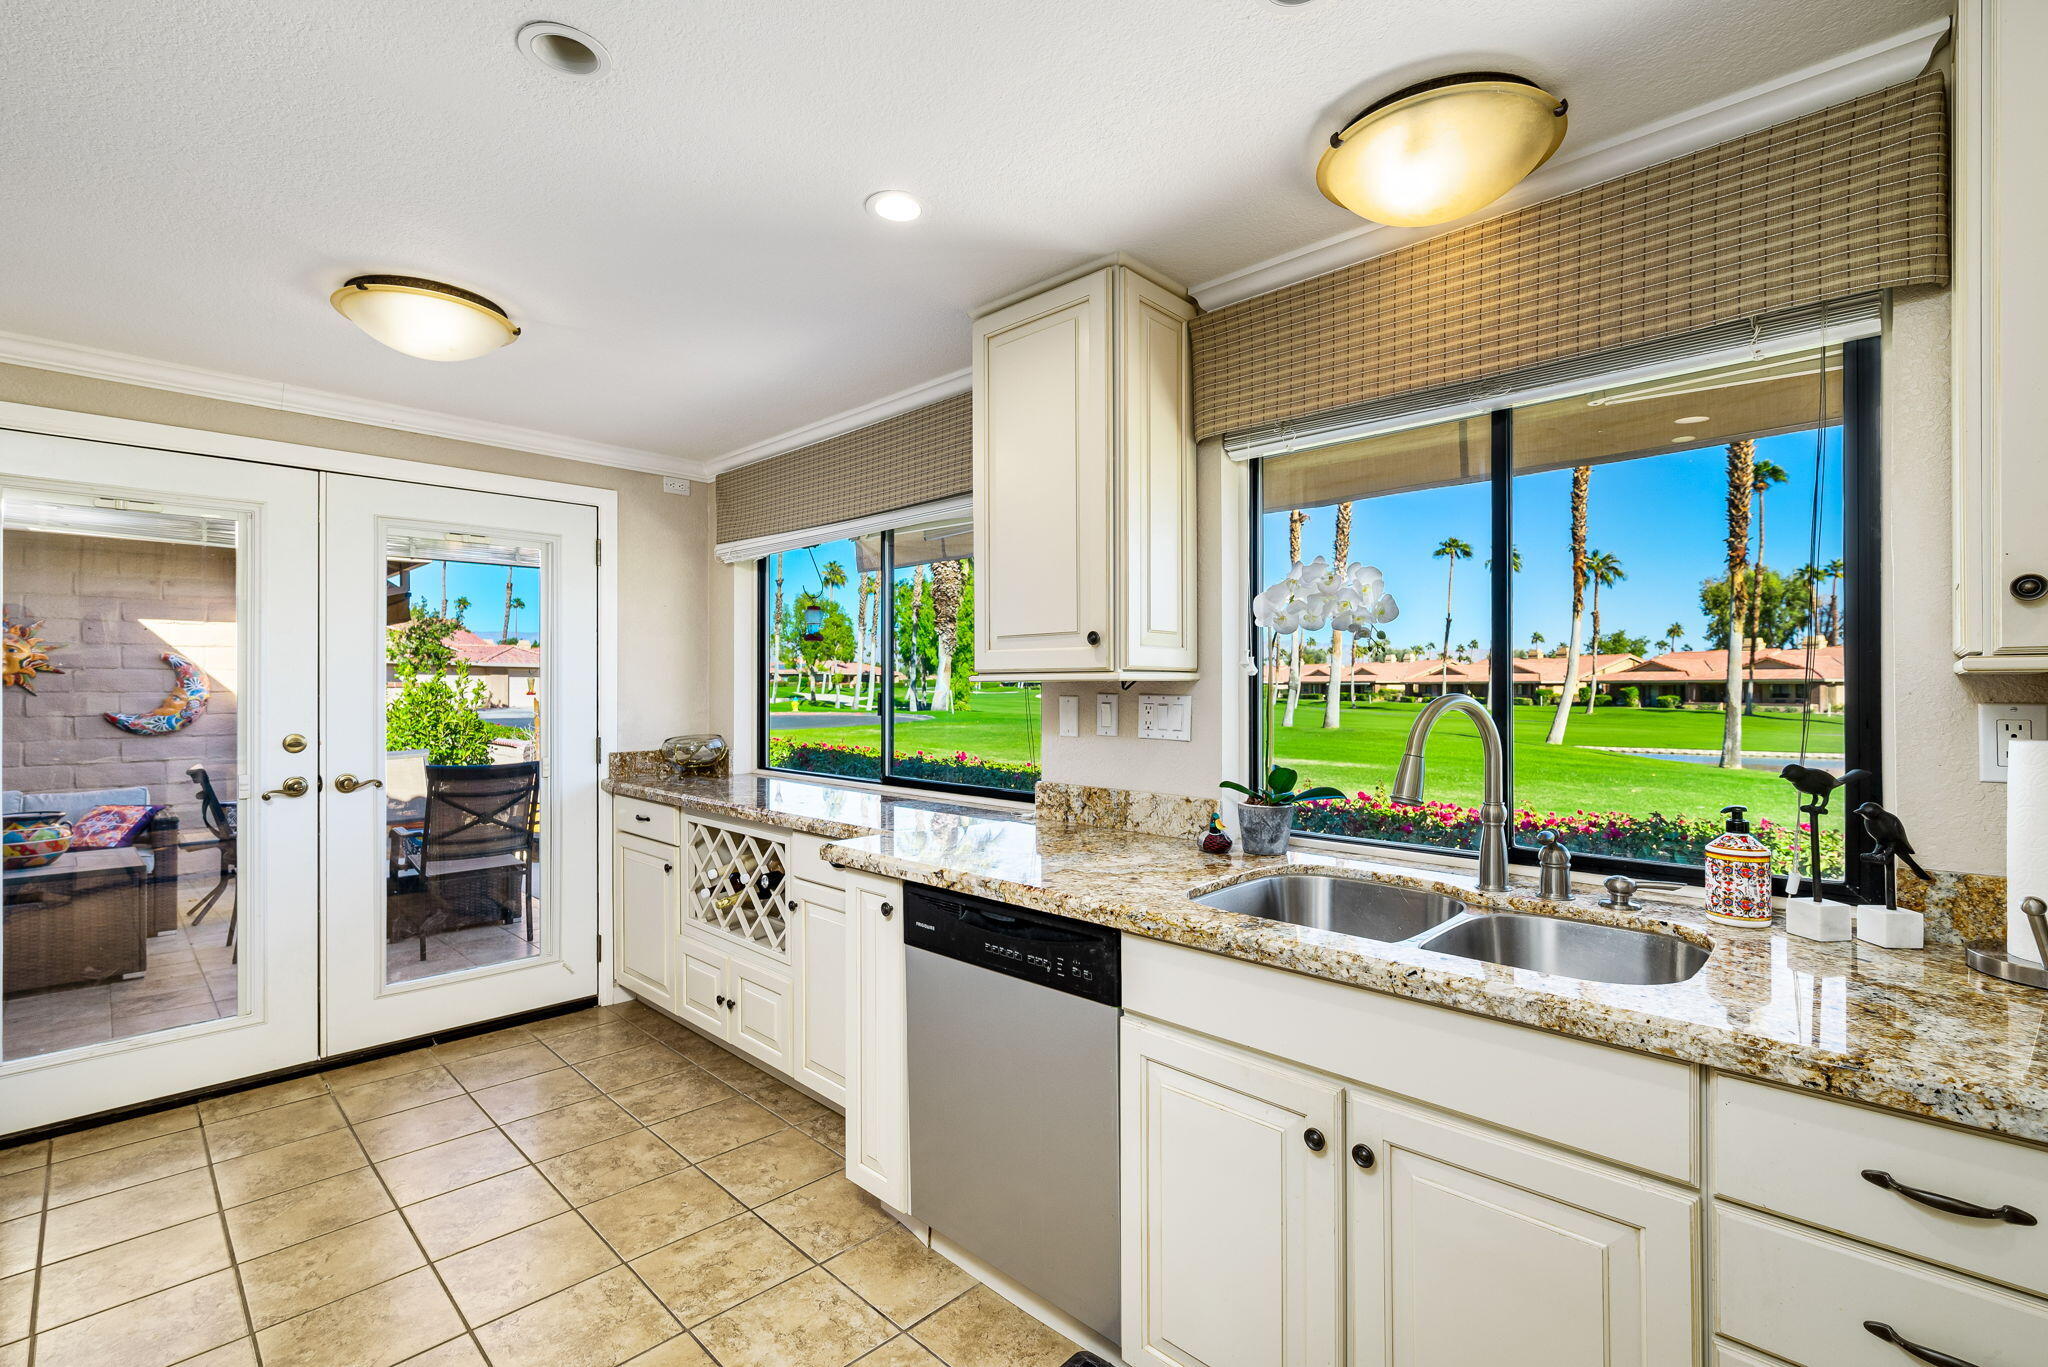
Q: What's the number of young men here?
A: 0